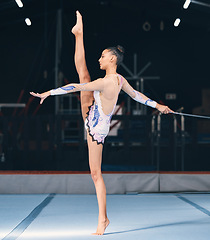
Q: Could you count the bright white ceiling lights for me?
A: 4